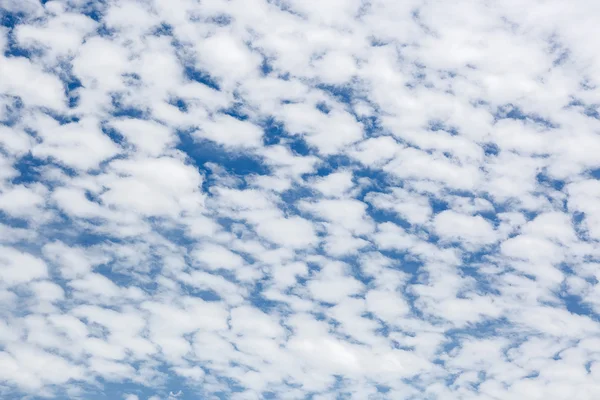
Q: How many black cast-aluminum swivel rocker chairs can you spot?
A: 0